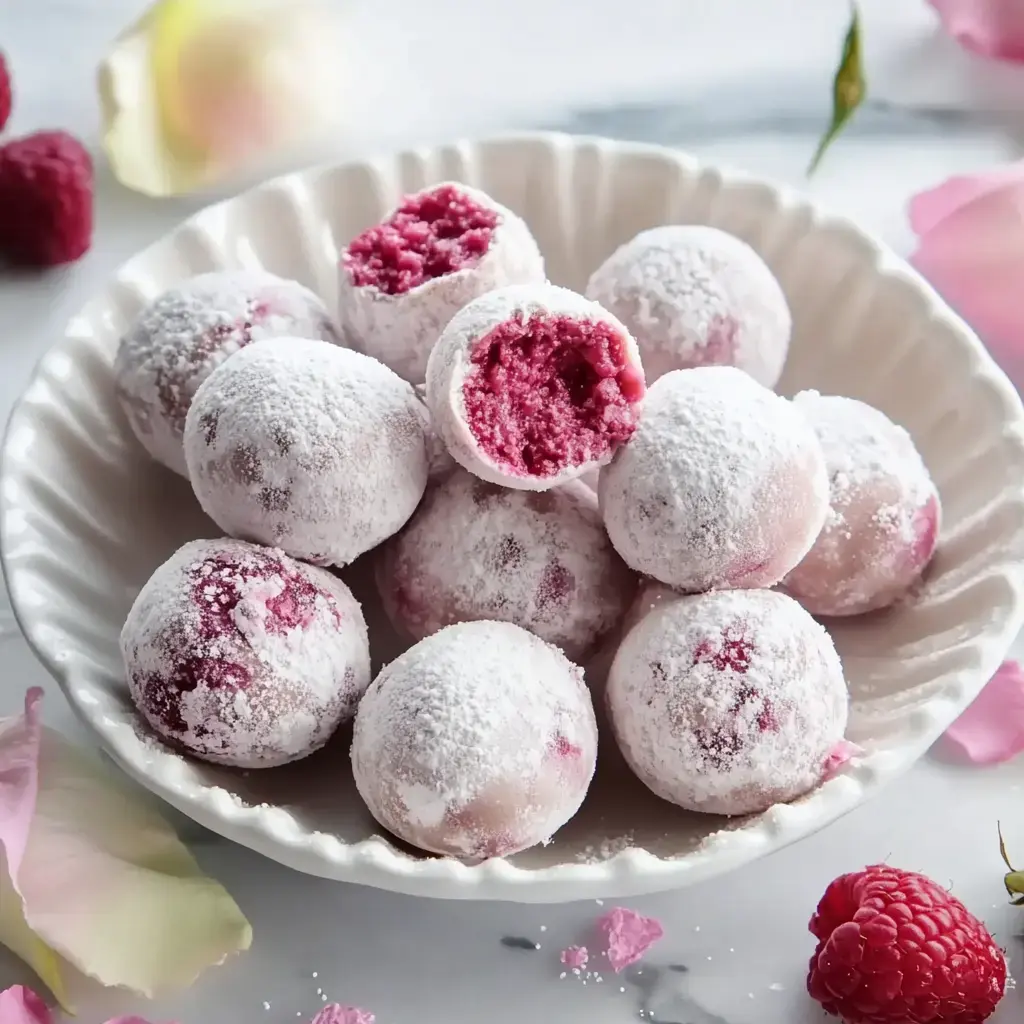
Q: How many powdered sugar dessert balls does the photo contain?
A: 11